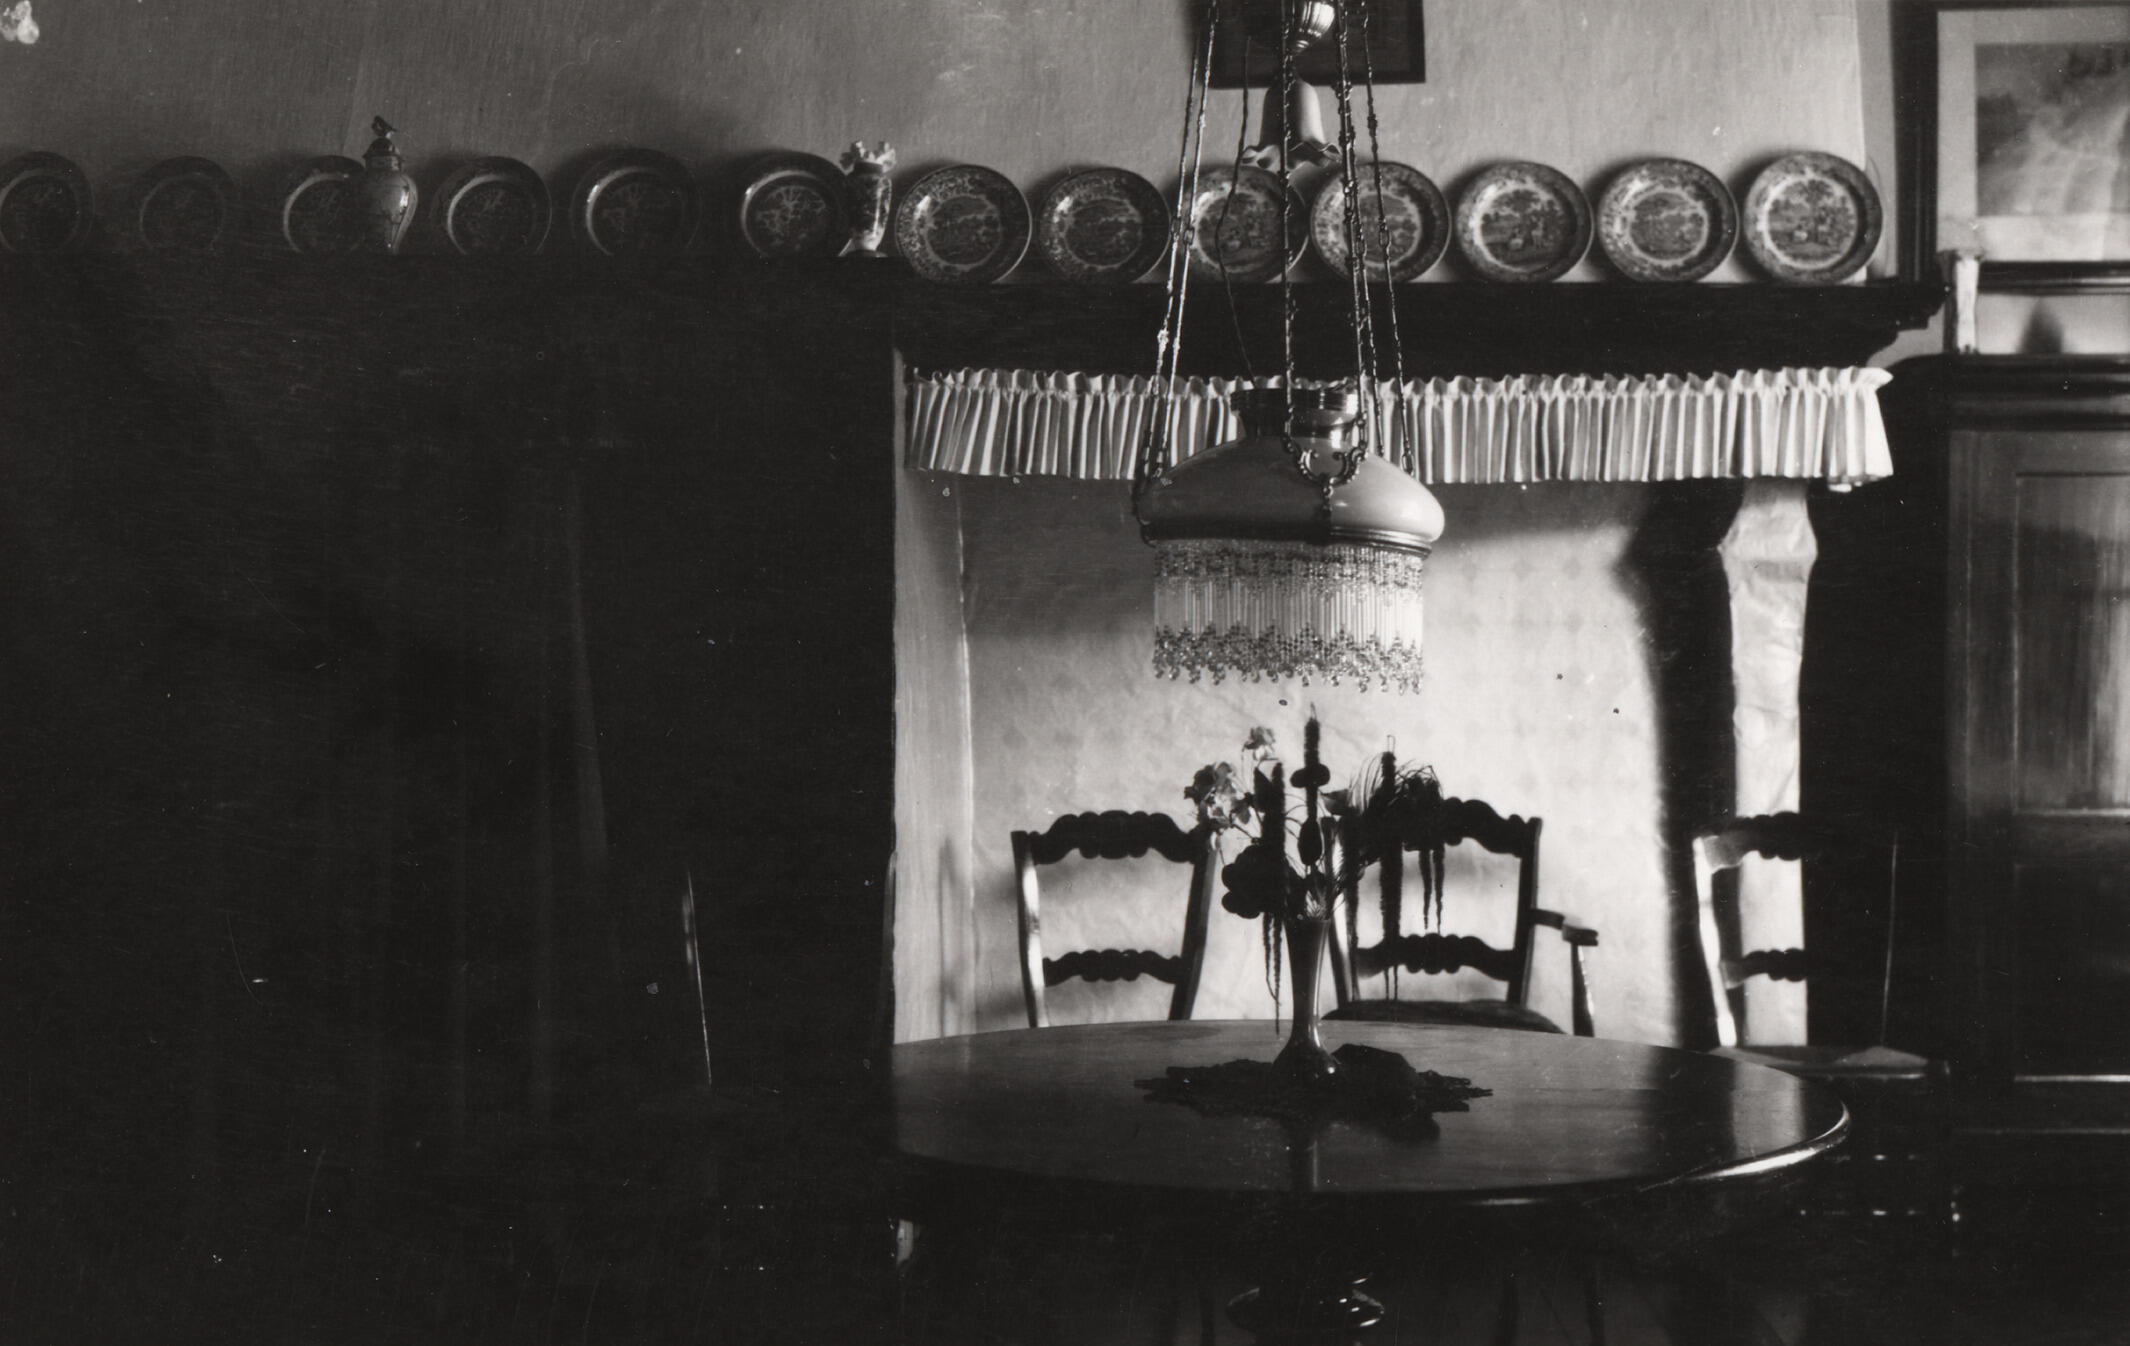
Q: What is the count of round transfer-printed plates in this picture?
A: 13